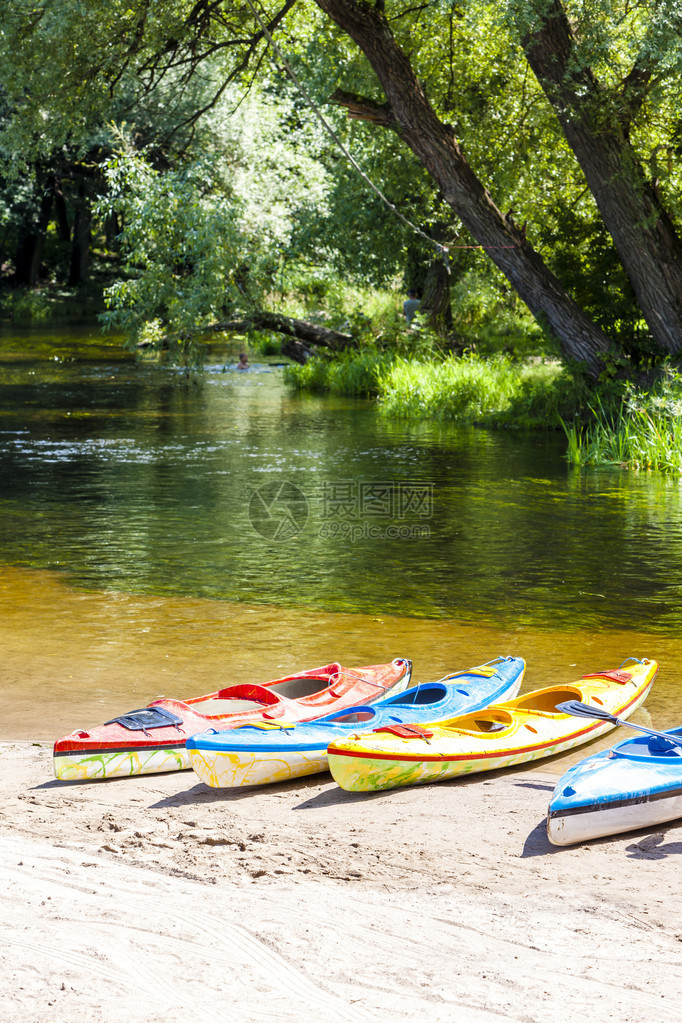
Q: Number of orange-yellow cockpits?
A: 2